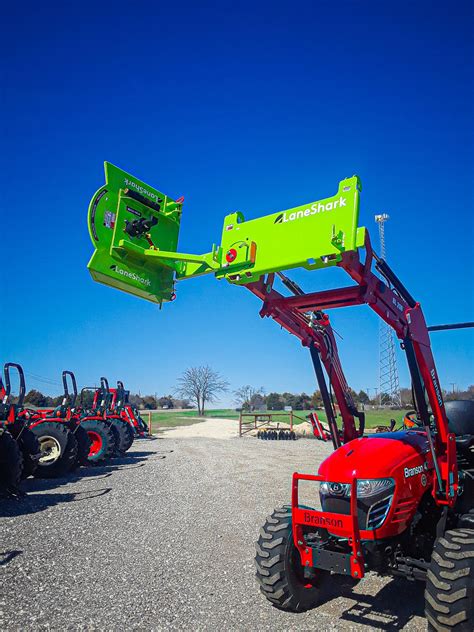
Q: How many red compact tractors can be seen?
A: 5